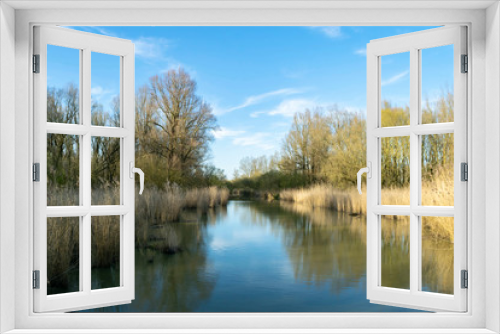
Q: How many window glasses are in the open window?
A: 12